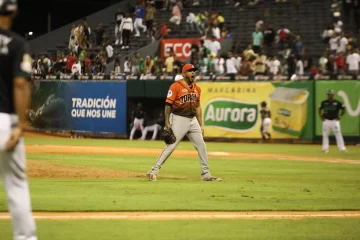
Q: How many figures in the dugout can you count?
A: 2